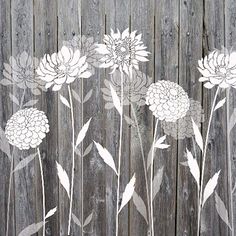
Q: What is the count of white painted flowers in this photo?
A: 5